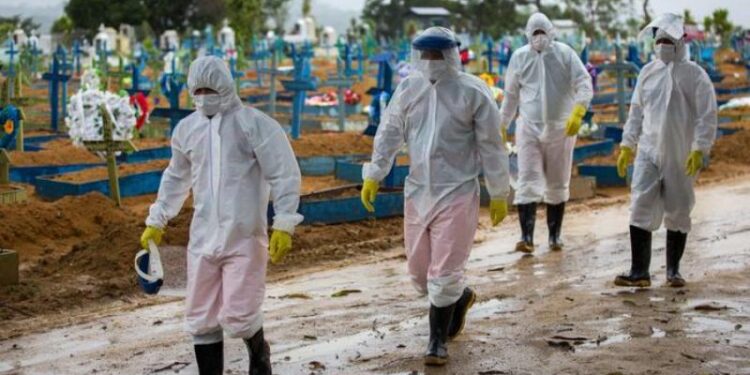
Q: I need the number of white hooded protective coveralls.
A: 4